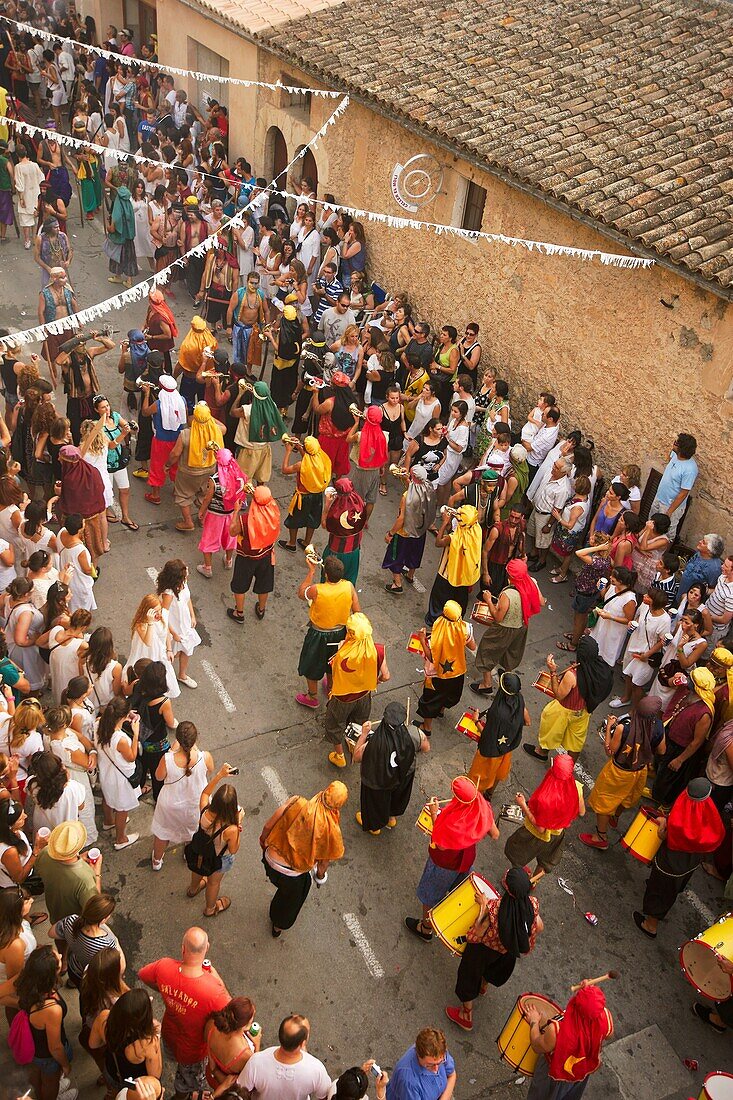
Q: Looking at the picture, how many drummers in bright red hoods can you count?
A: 5